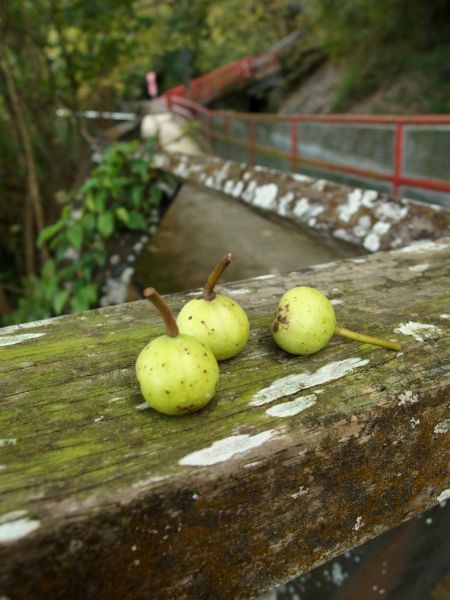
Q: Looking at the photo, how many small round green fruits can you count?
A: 3